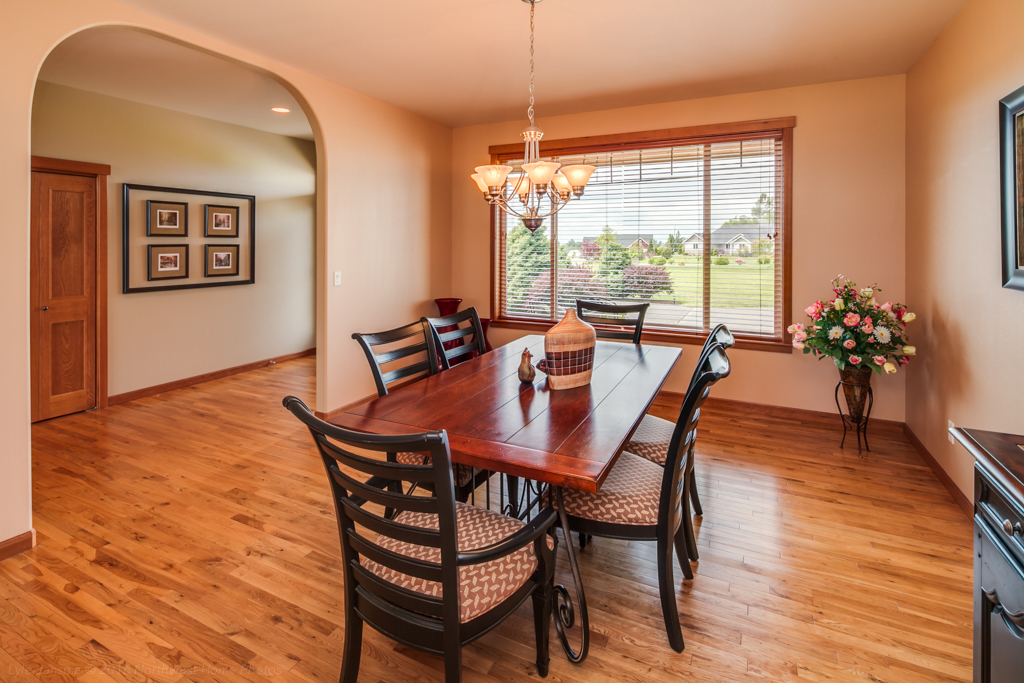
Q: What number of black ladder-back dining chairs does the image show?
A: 6